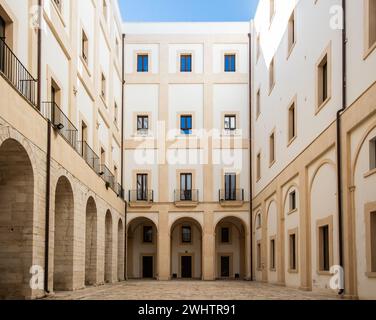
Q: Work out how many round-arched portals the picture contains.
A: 8